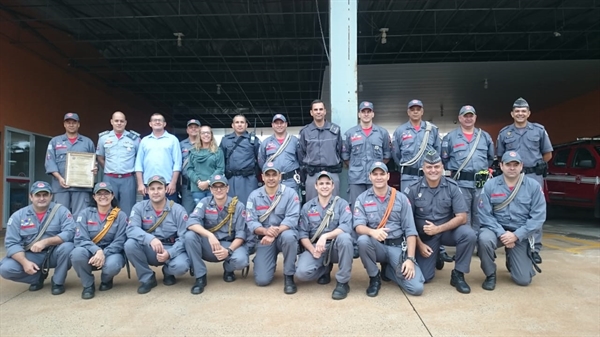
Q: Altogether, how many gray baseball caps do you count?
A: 14